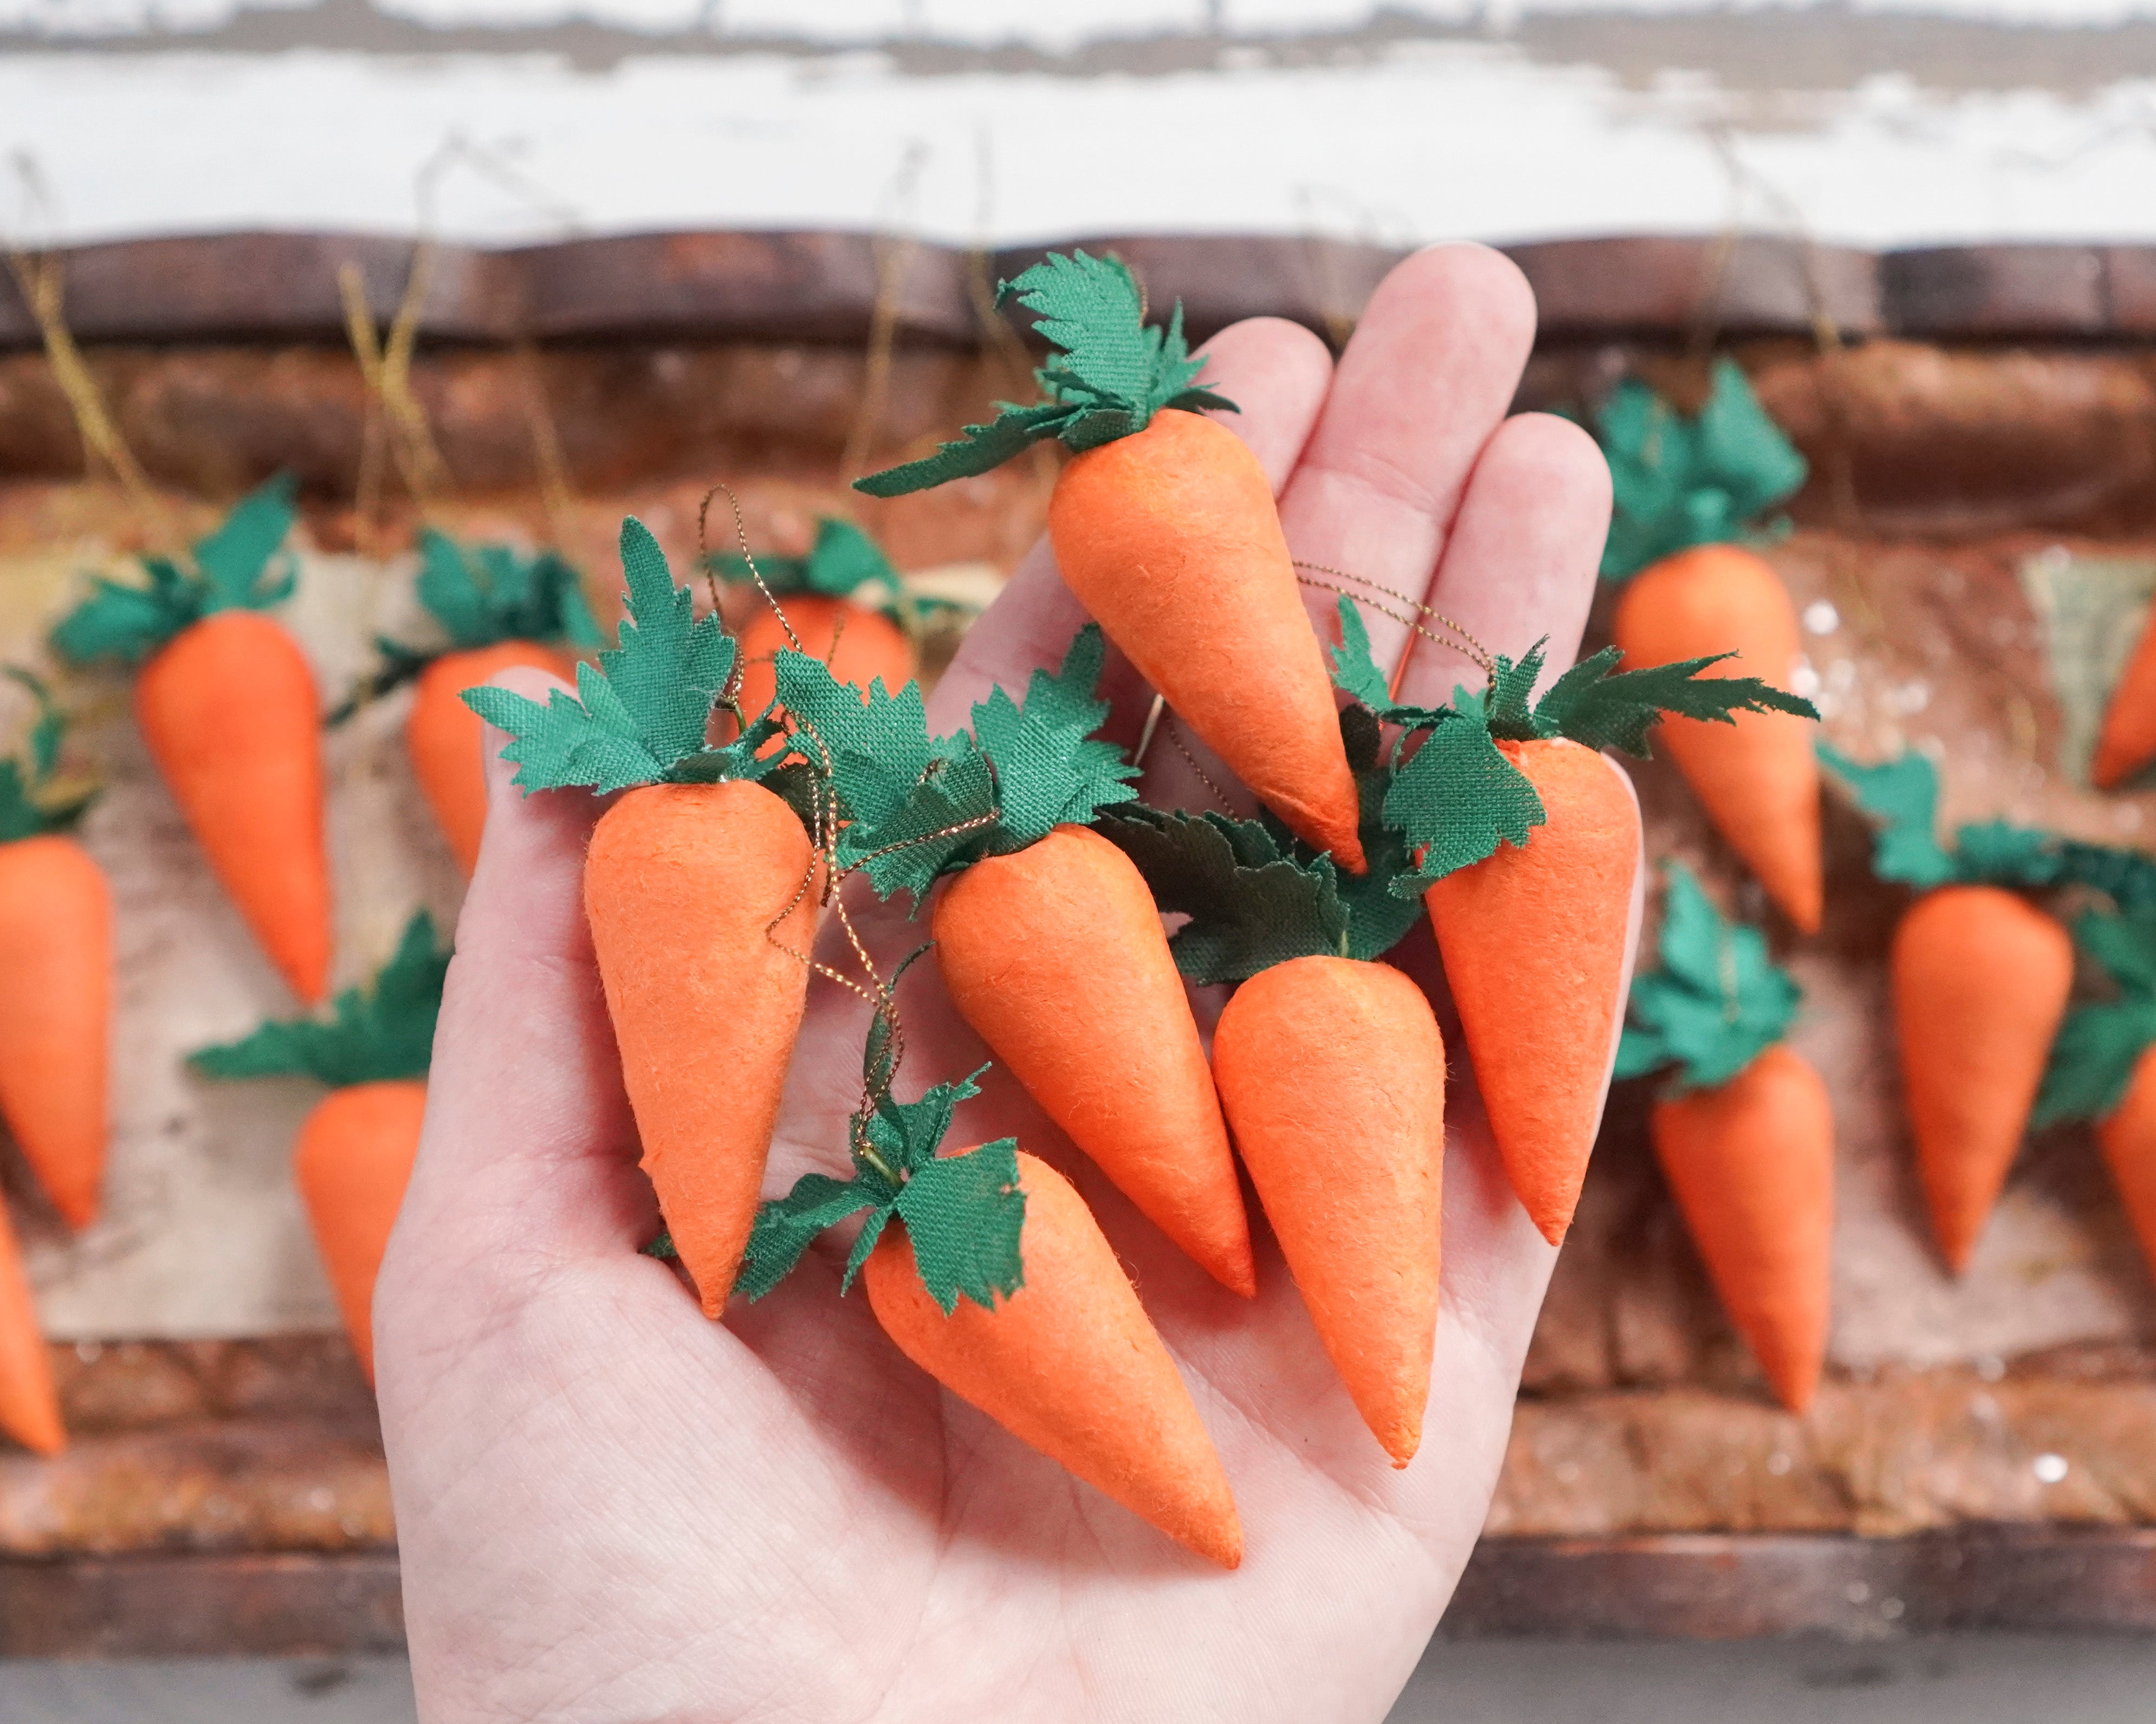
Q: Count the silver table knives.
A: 0